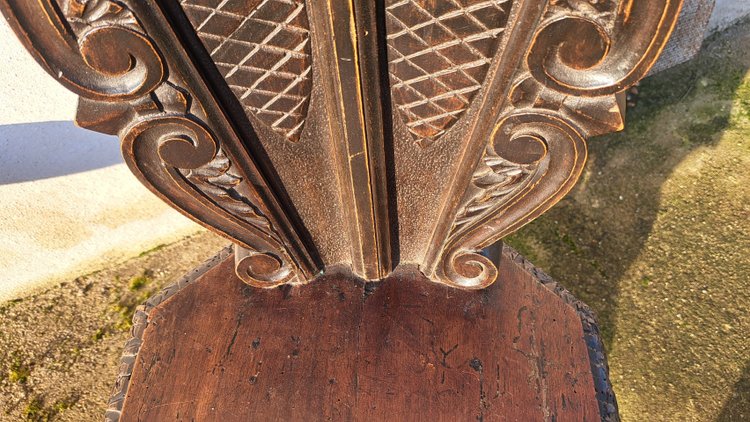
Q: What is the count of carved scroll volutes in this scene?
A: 6